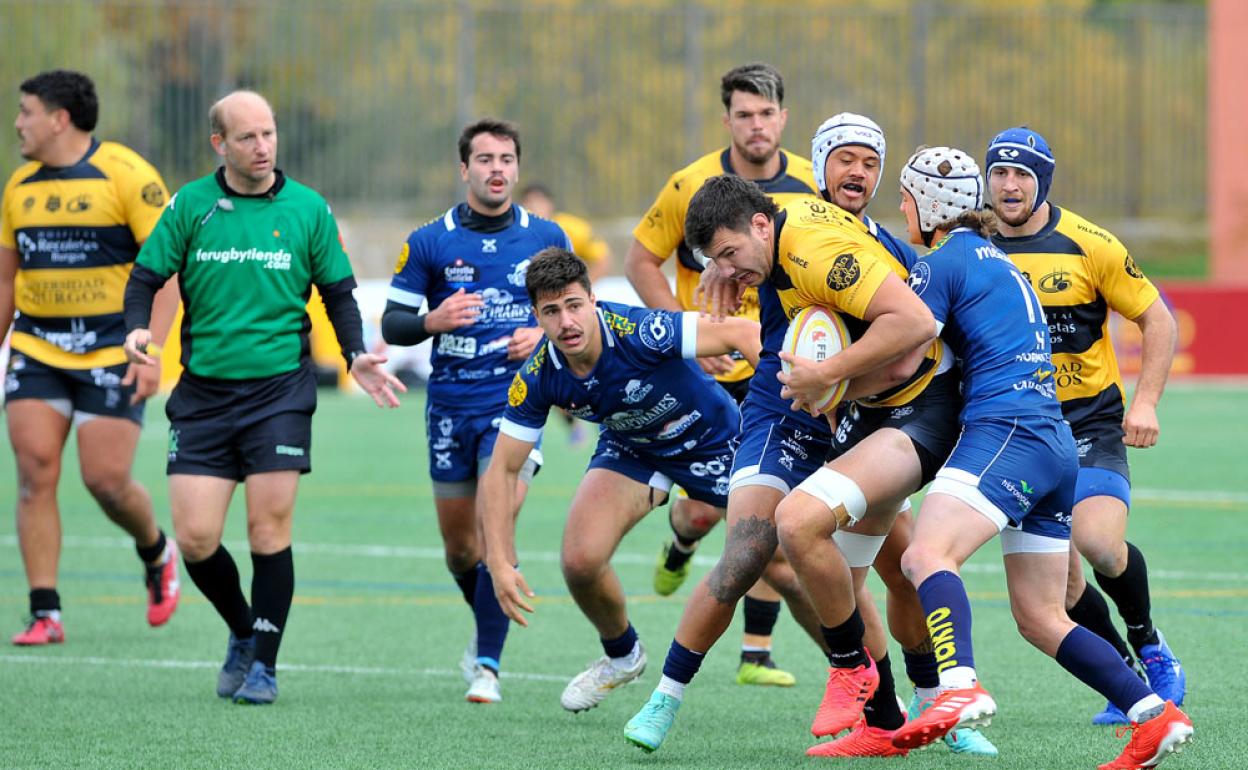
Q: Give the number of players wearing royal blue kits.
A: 4